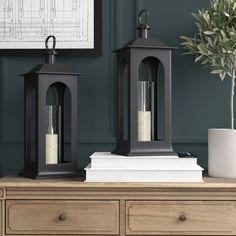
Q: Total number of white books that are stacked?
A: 2